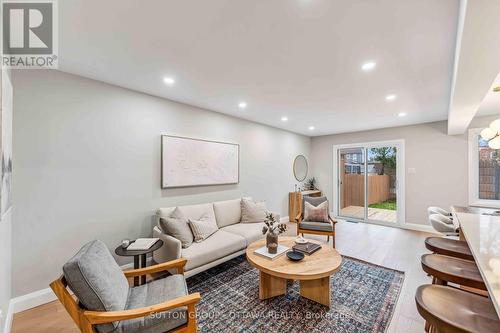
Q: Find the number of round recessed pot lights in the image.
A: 7